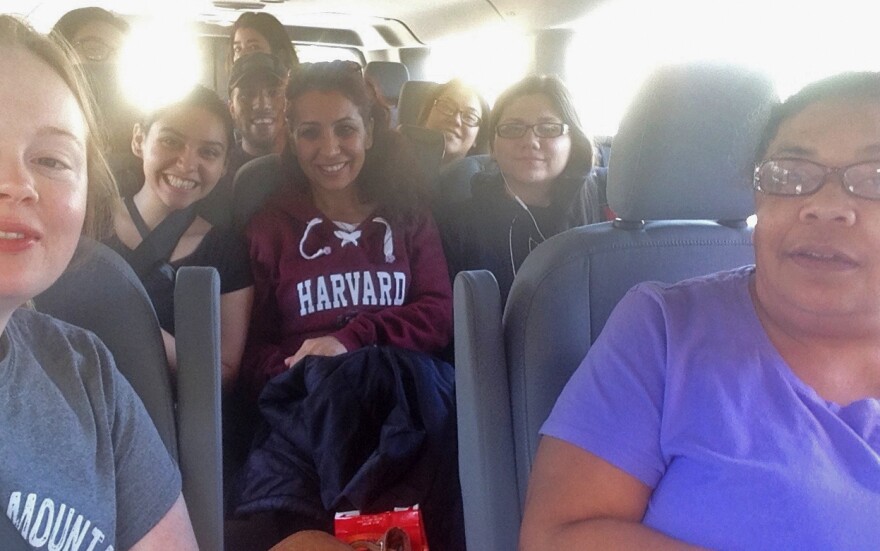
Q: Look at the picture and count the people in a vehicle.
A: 9